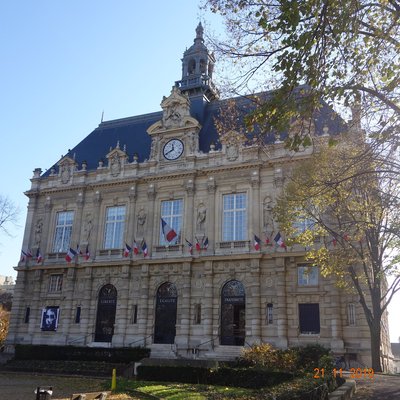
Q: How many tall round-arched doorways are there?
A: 3